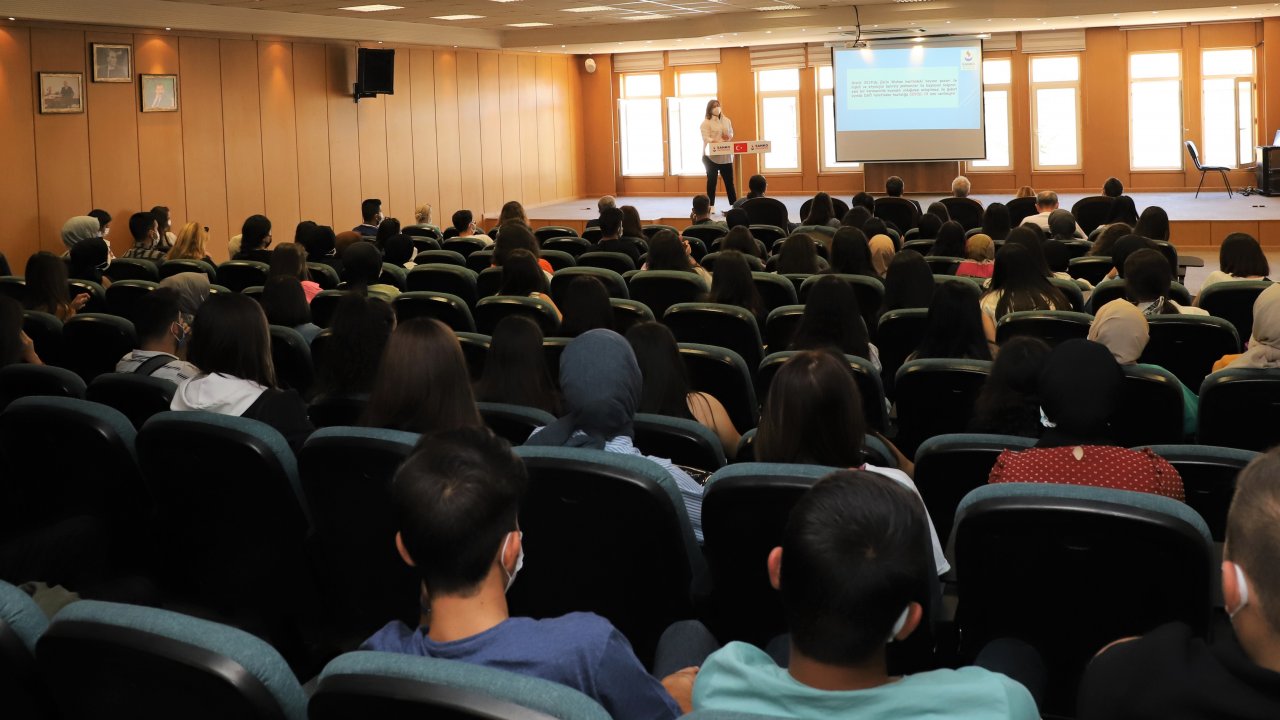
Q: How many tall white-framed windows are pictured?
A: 8